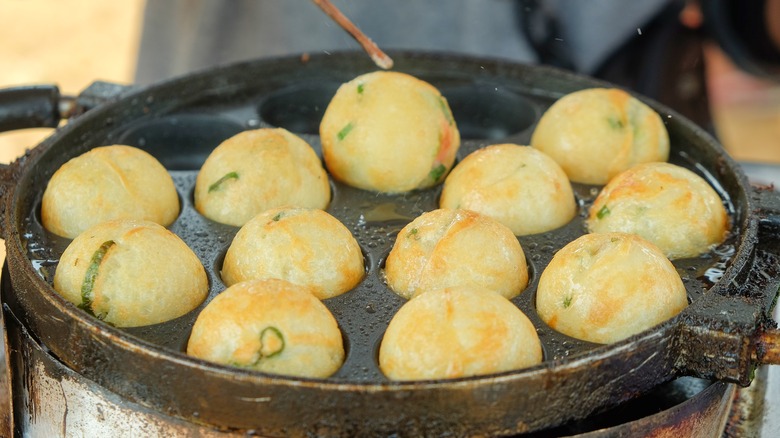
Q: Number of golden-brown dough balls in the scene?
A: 12